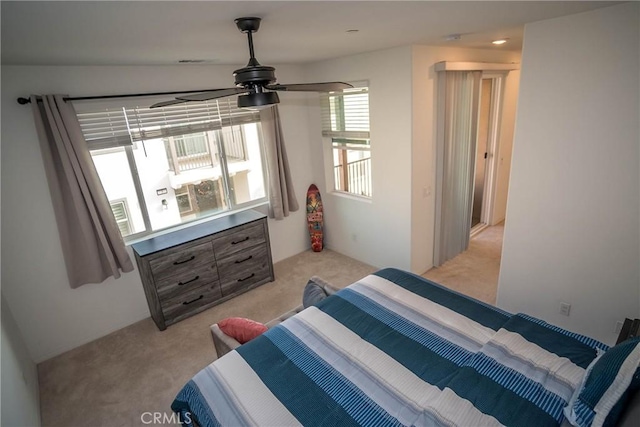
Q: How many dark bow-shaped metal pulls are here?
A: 6